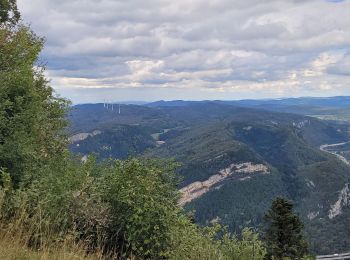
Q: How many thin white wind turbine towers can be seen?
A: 4